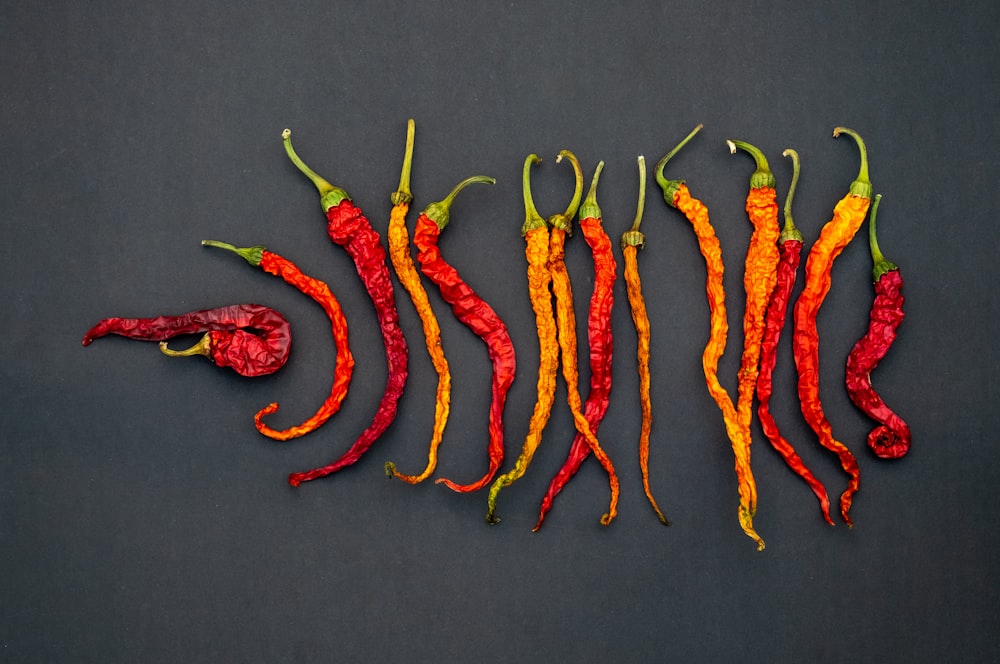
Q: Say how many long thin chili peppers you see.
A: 14